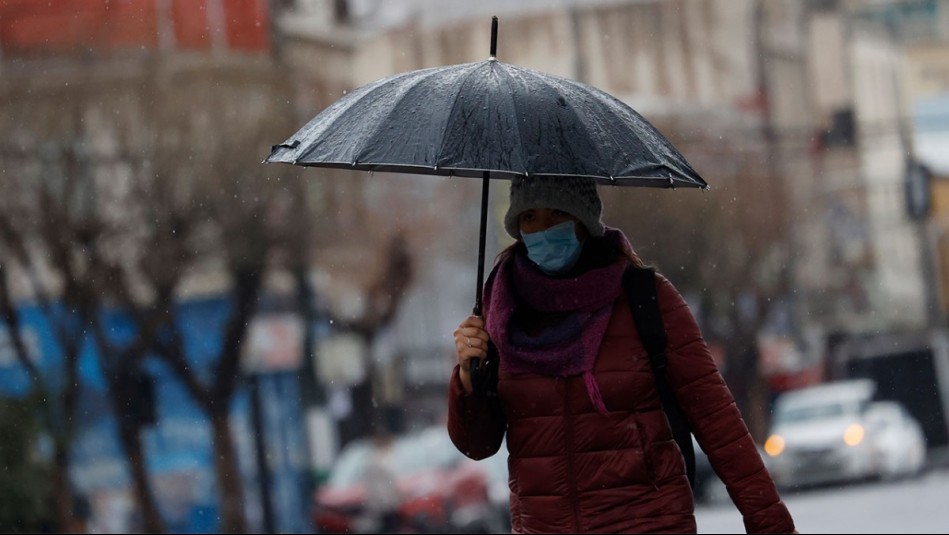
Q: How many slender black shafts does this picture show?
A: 1